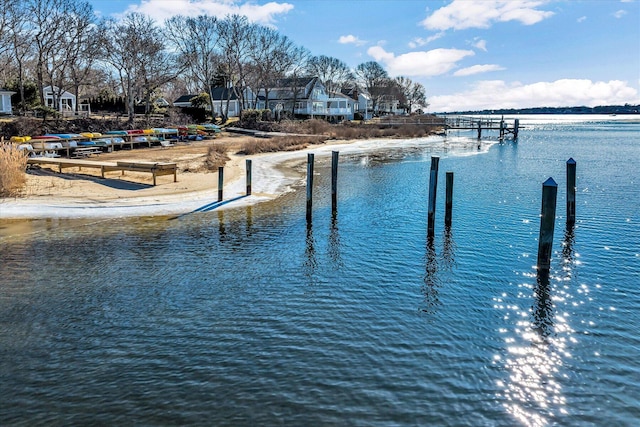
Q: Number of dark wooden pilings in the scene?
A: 8